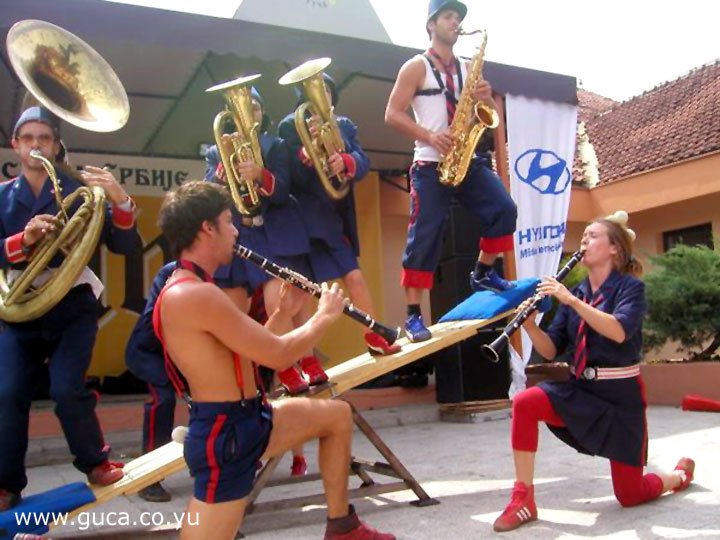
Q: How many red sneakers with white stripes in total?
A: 2